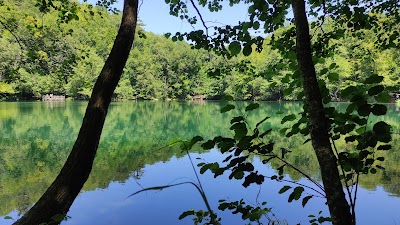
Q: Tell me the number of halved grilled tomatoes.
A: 0